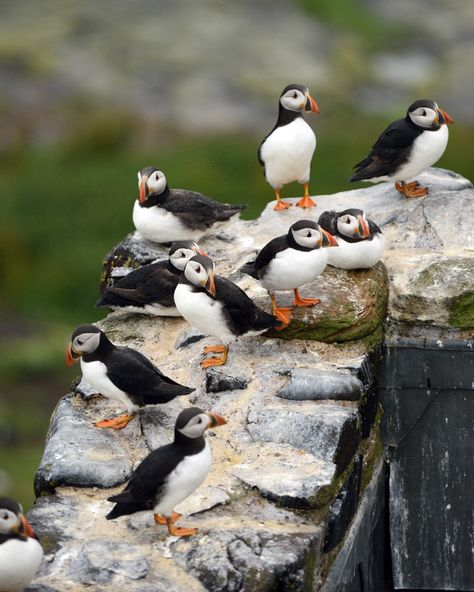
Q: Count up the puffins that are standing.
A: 6